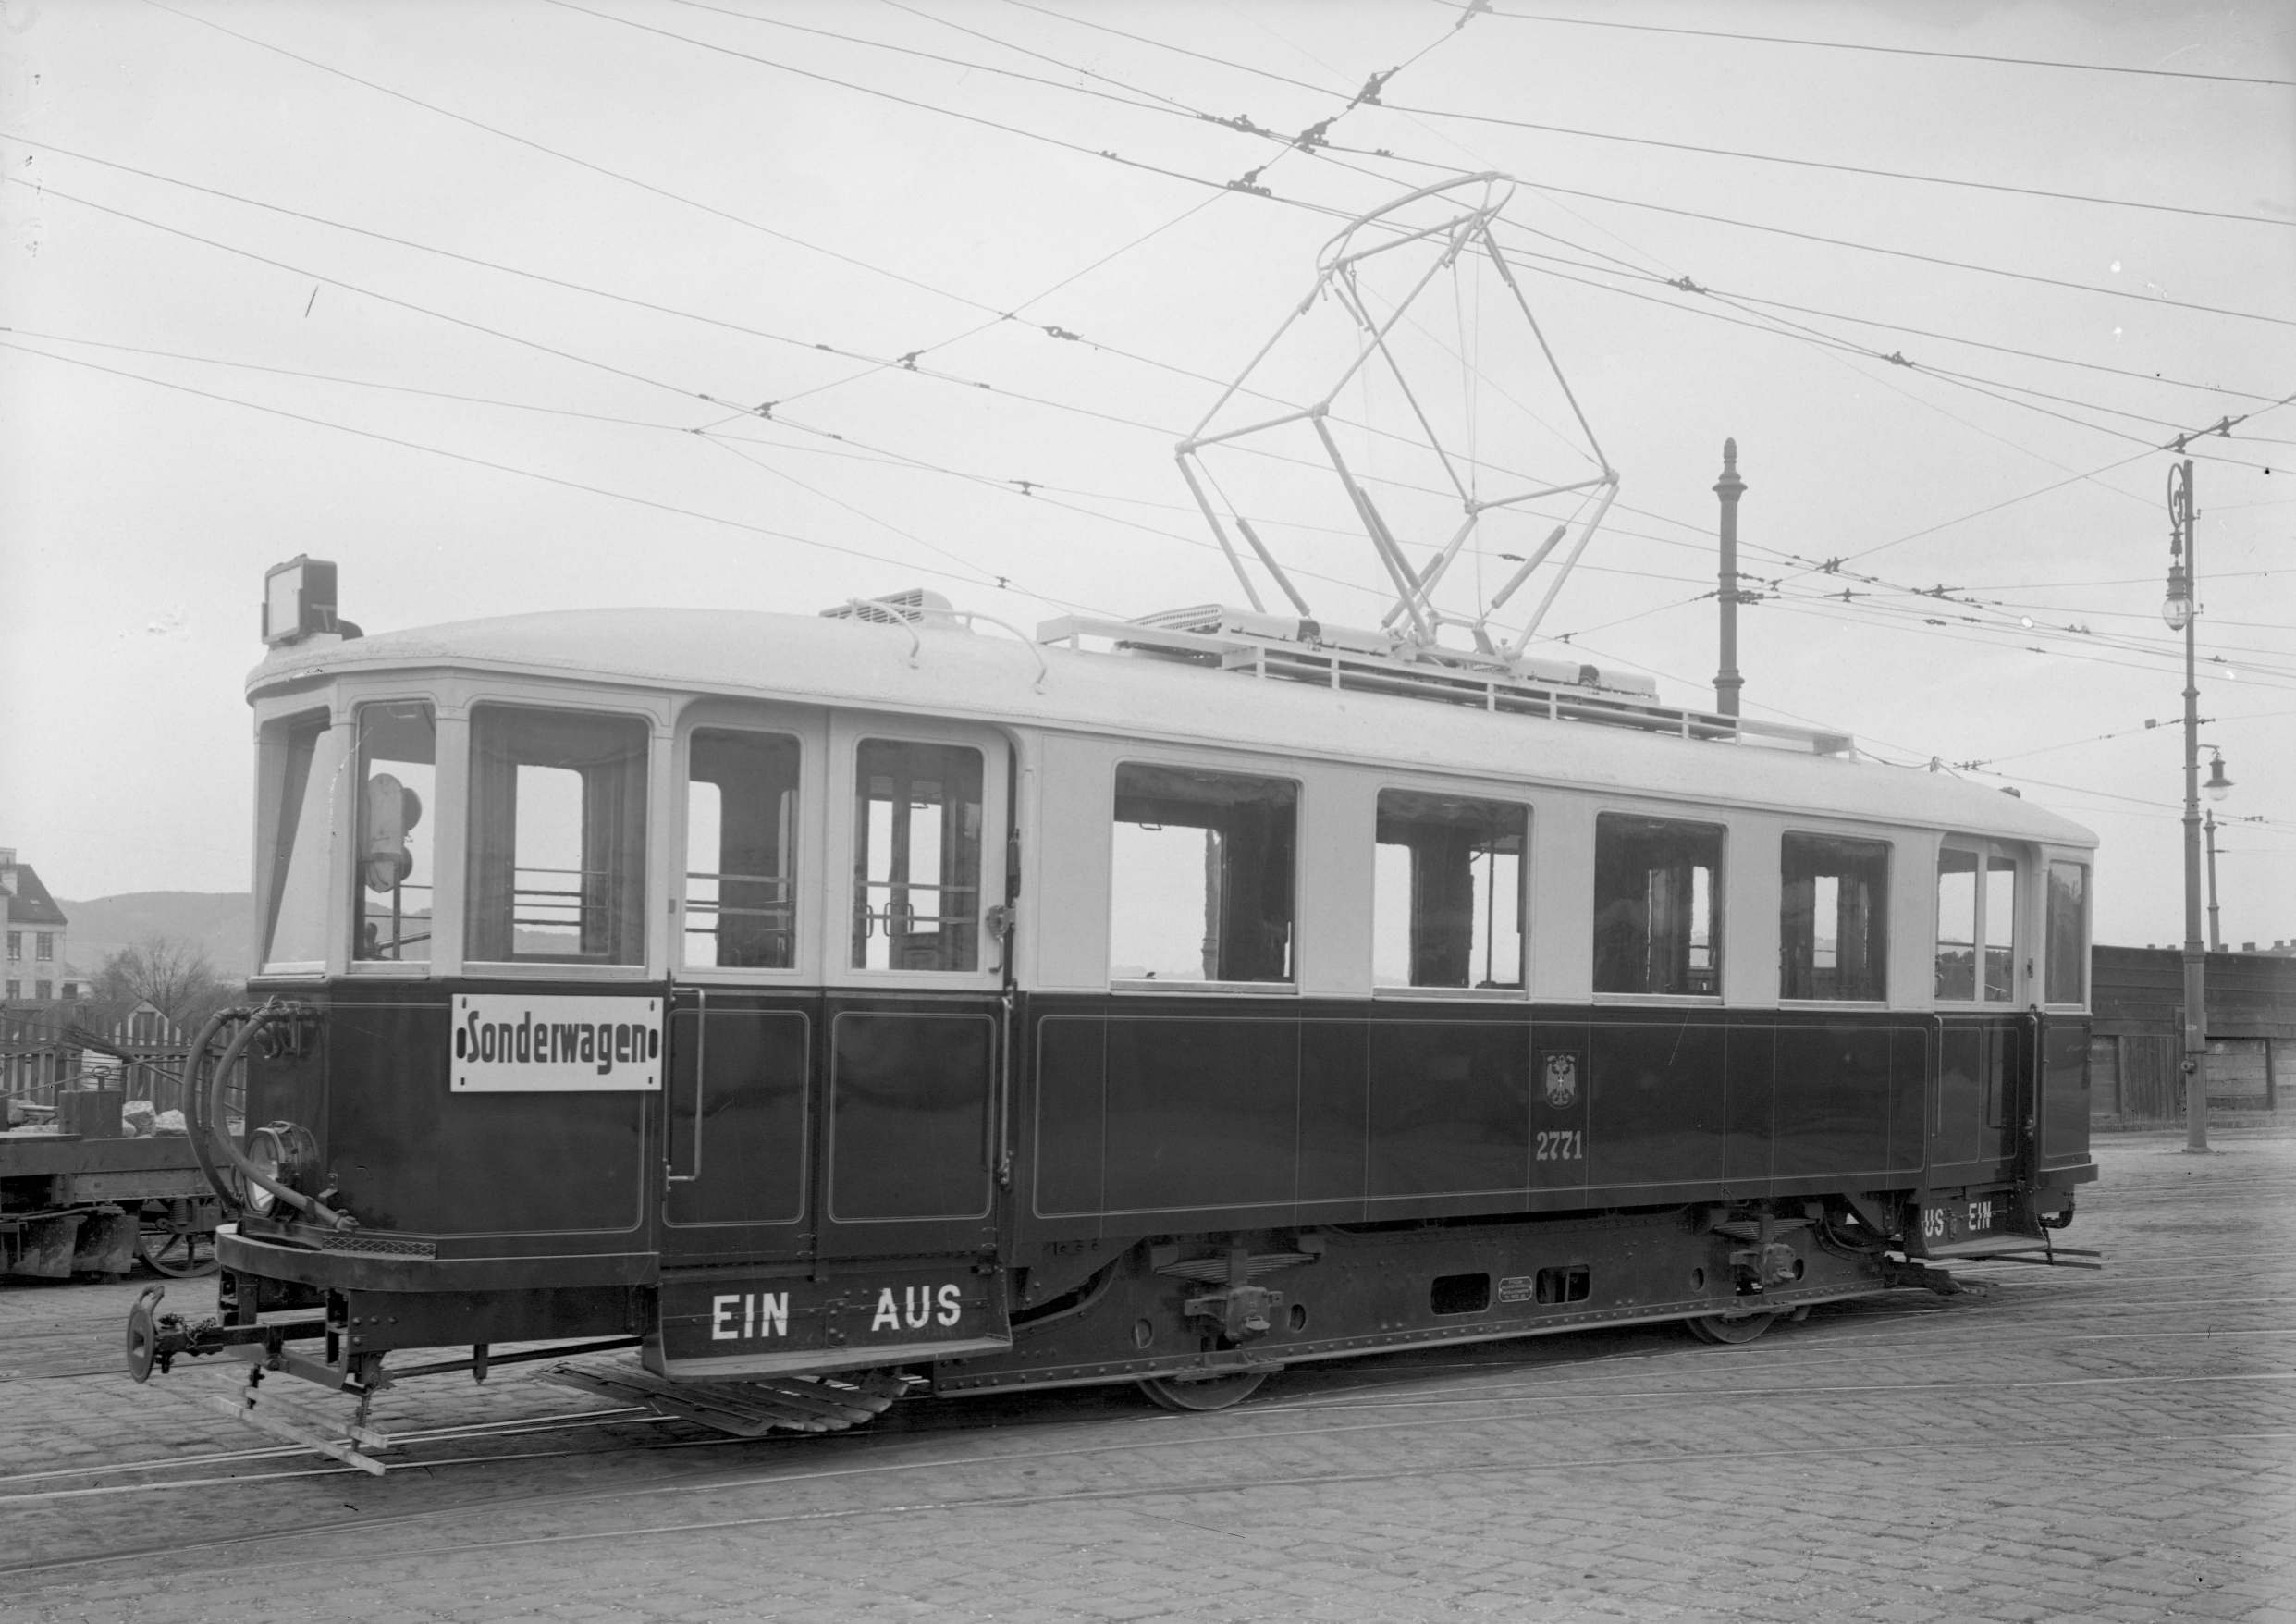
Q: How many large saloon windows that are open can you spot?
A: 0